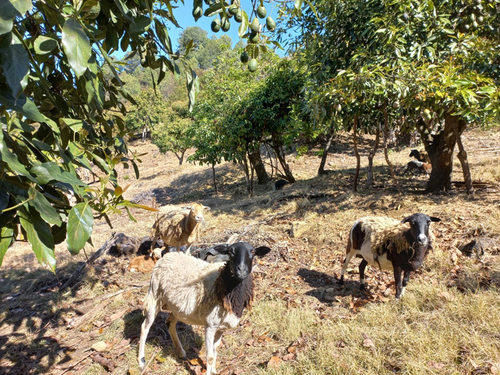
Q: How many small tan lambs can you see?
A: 1